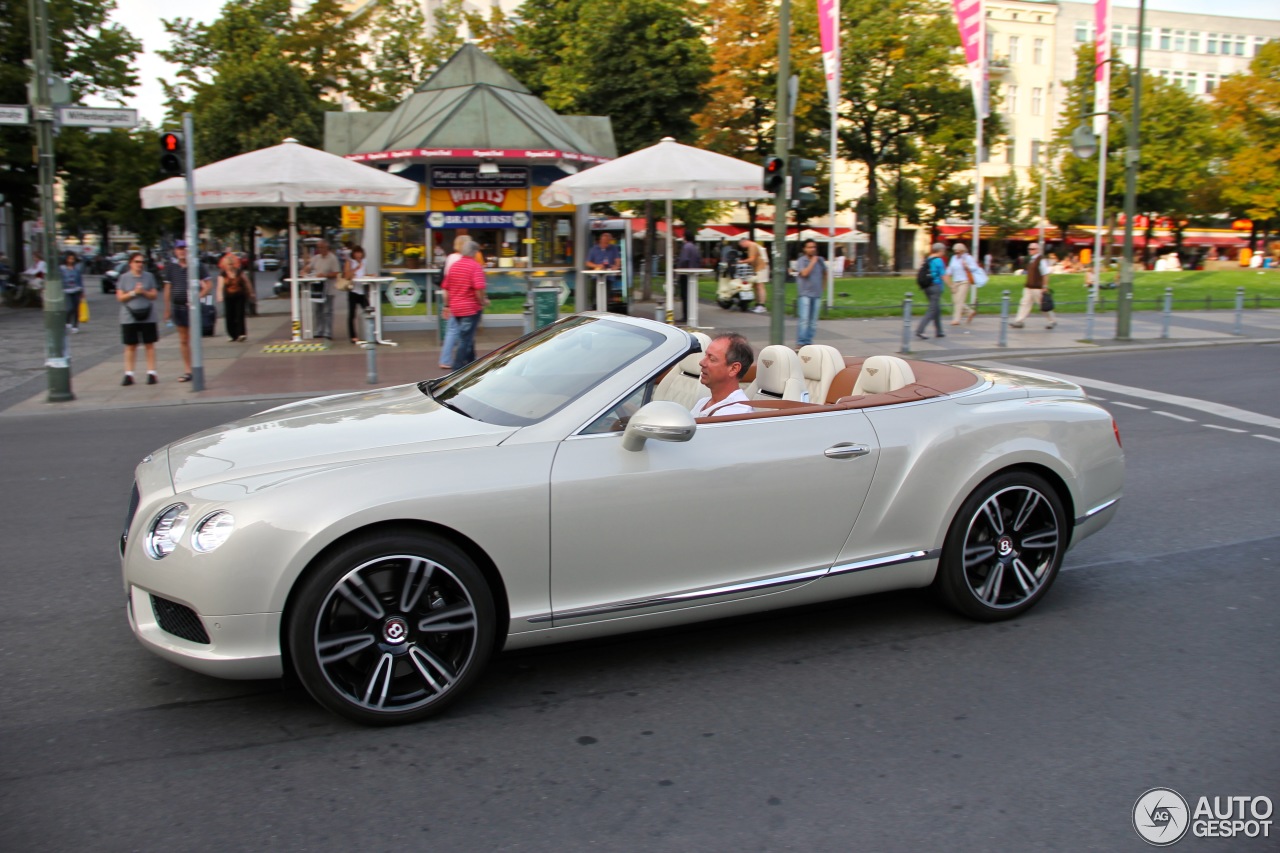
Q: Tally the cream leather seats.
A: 4